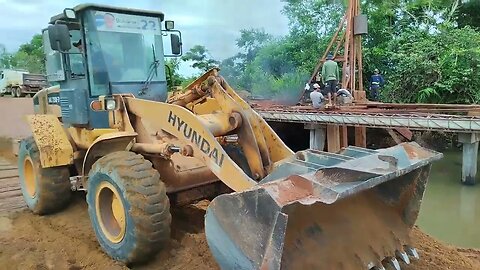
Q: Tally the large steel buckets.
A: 1